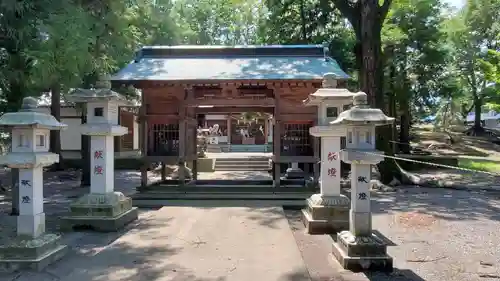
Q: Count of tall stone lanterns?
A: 4